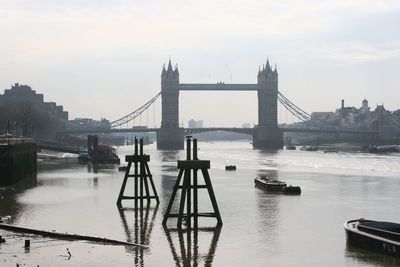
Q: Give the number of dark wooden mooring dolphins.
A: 2